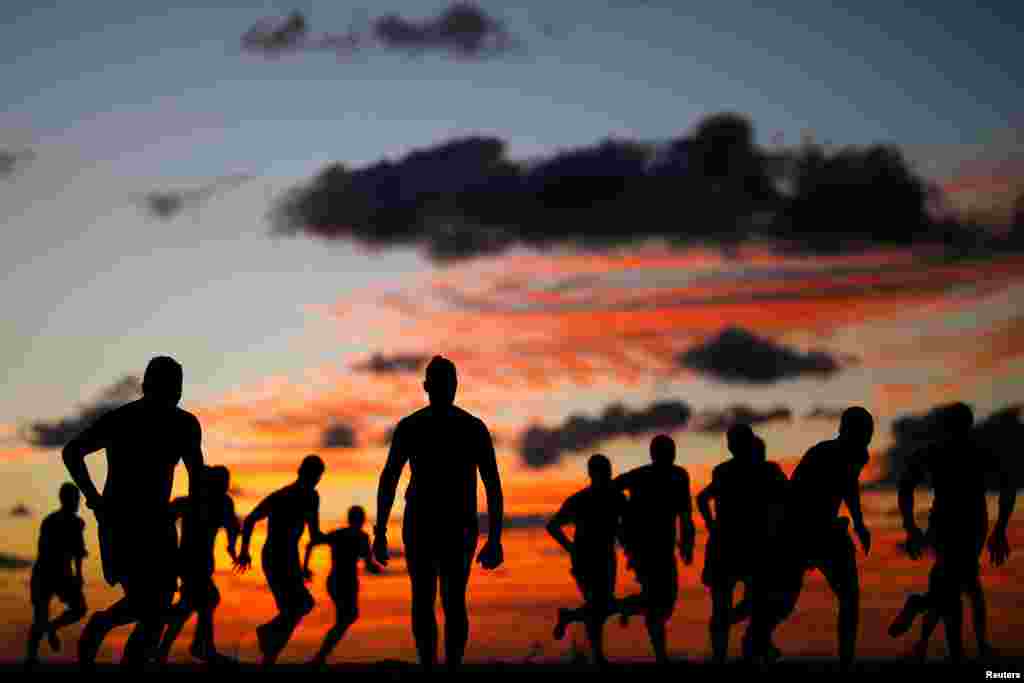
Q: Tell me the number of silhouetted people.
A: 12